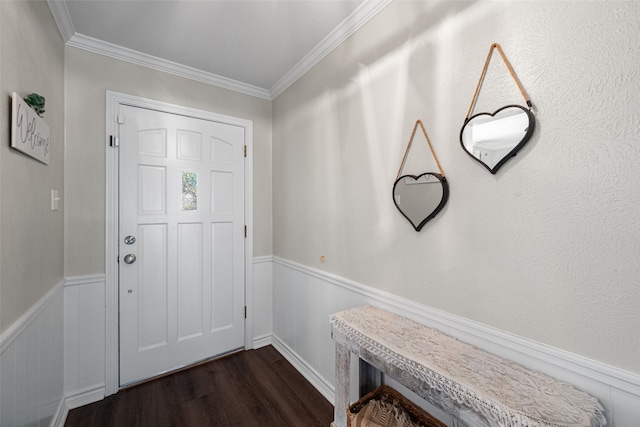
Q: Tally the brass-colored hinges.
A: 3